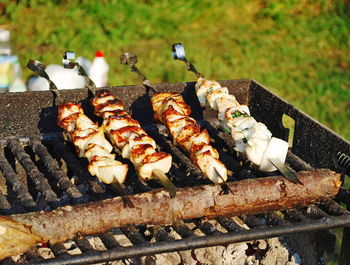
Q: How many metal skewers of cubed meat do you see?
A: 4